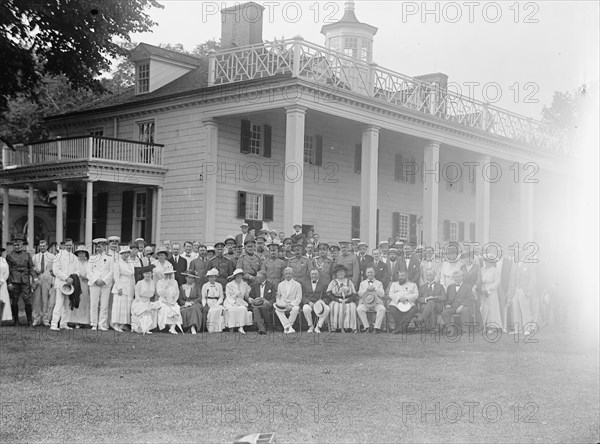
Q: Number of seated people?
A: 13